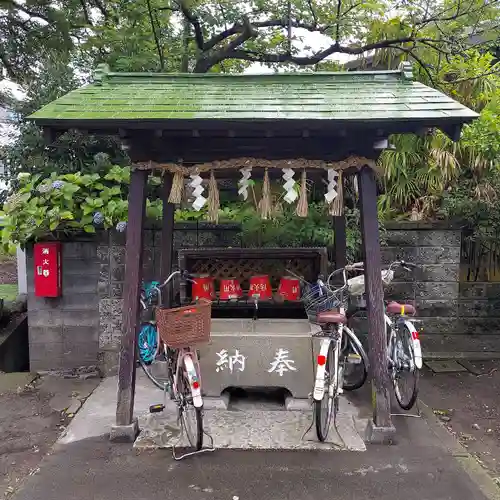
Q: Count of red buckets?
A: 4